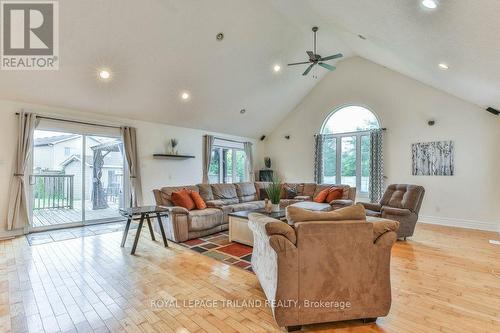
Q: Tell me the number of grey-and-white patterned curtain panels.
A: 2